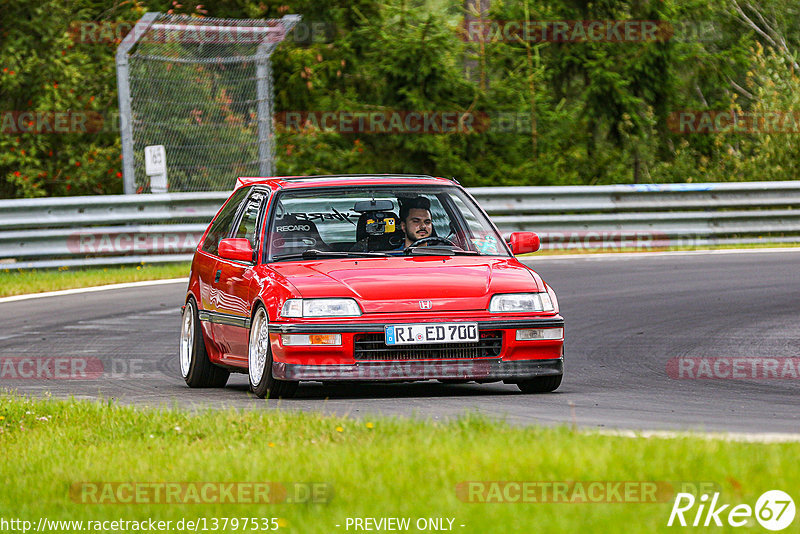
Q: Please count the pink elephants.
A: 0